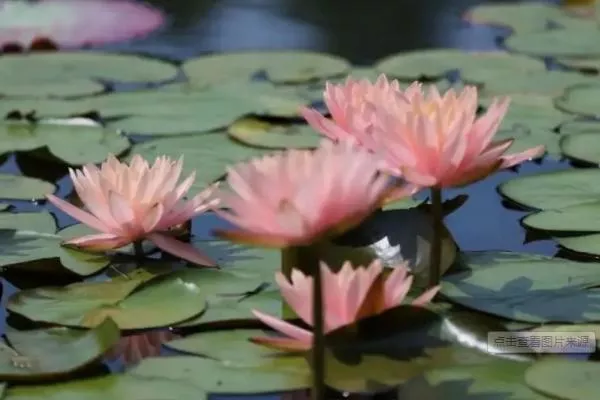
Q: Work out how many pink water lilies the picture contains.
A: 5